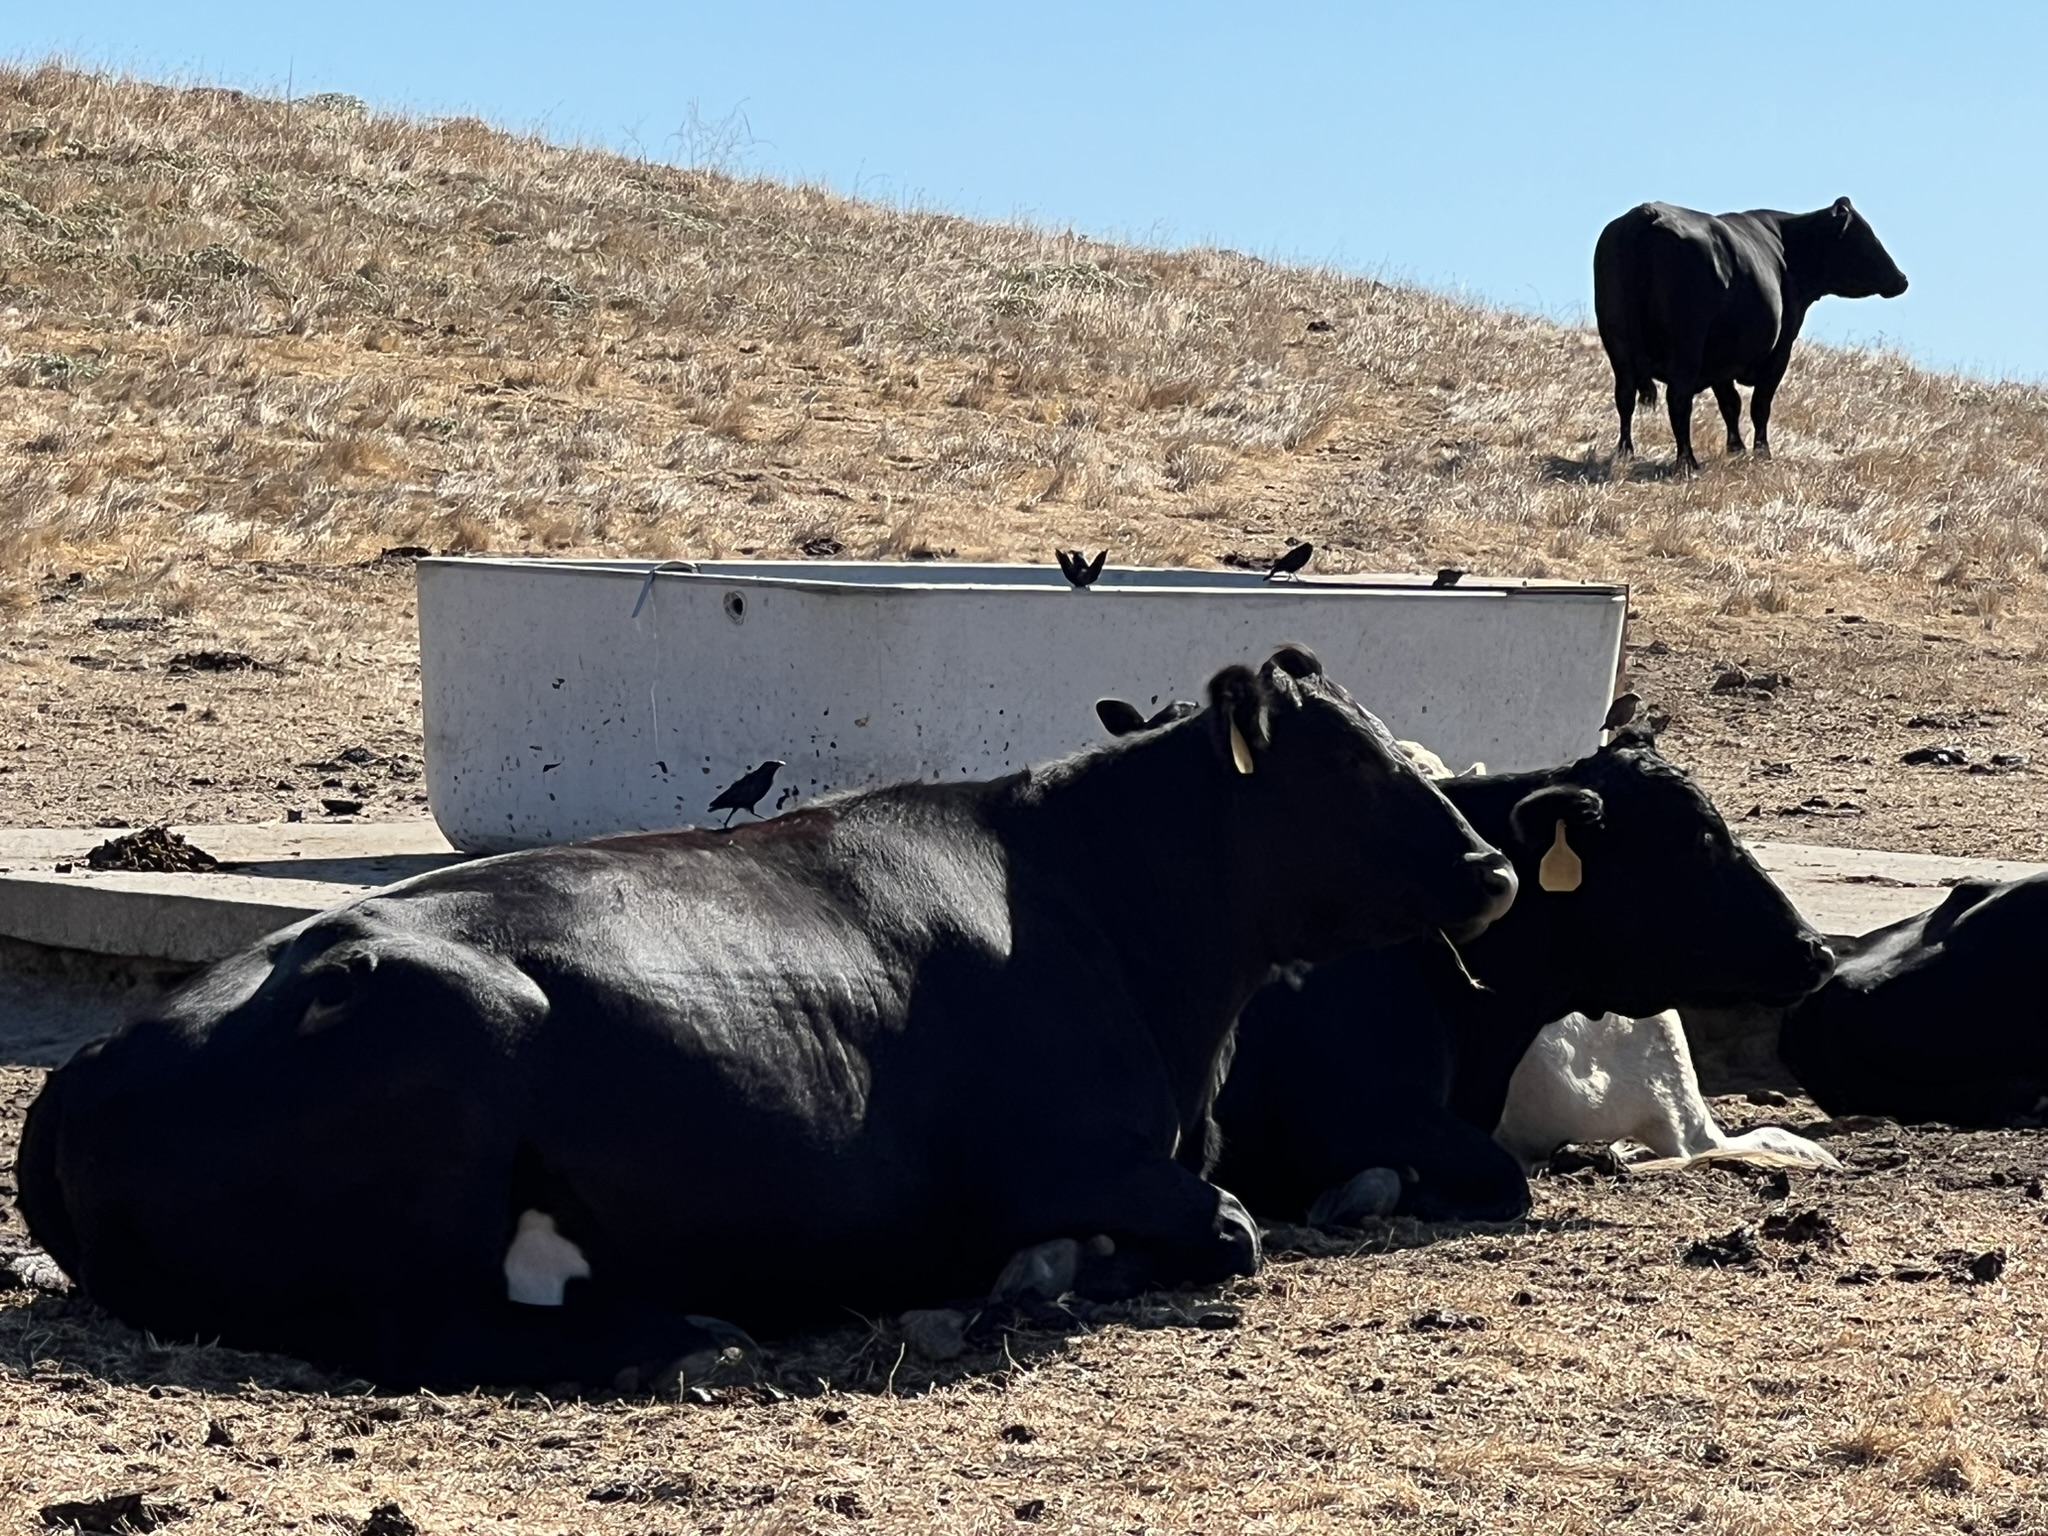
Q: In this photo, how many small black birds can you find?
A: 5